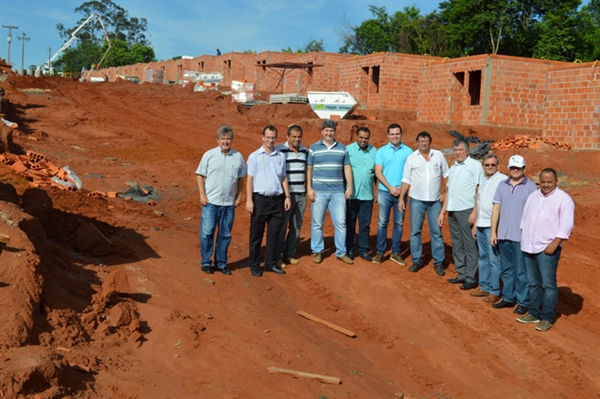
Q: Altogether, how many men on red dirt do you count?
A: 11